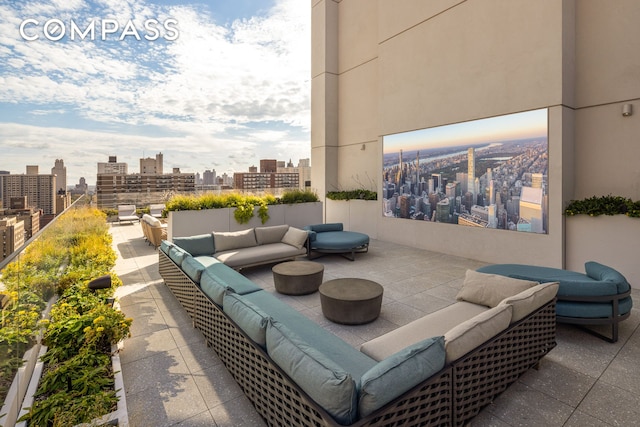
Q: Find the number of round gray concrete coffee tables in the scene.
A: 2